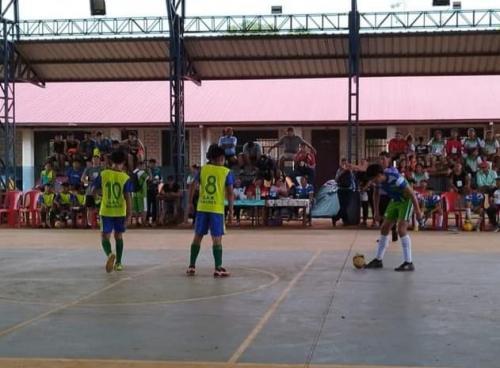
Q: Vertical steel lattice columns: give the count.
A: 3